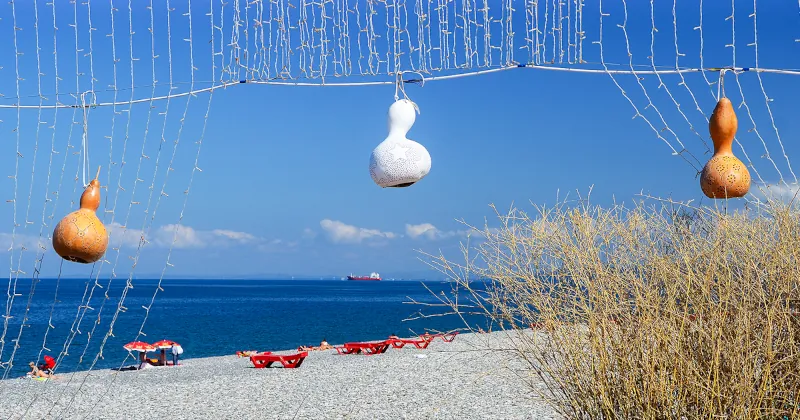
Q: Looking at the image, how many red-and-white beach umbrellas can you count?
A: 2